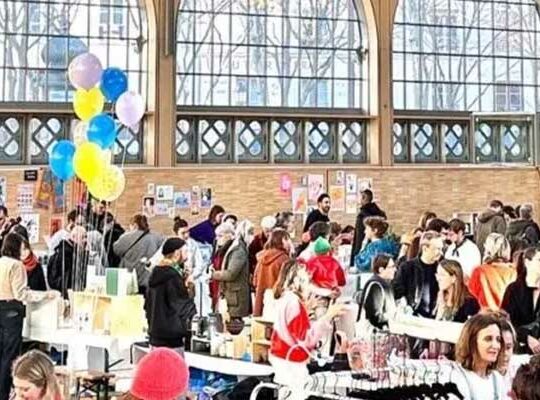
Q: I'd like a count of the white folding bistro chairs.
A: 0